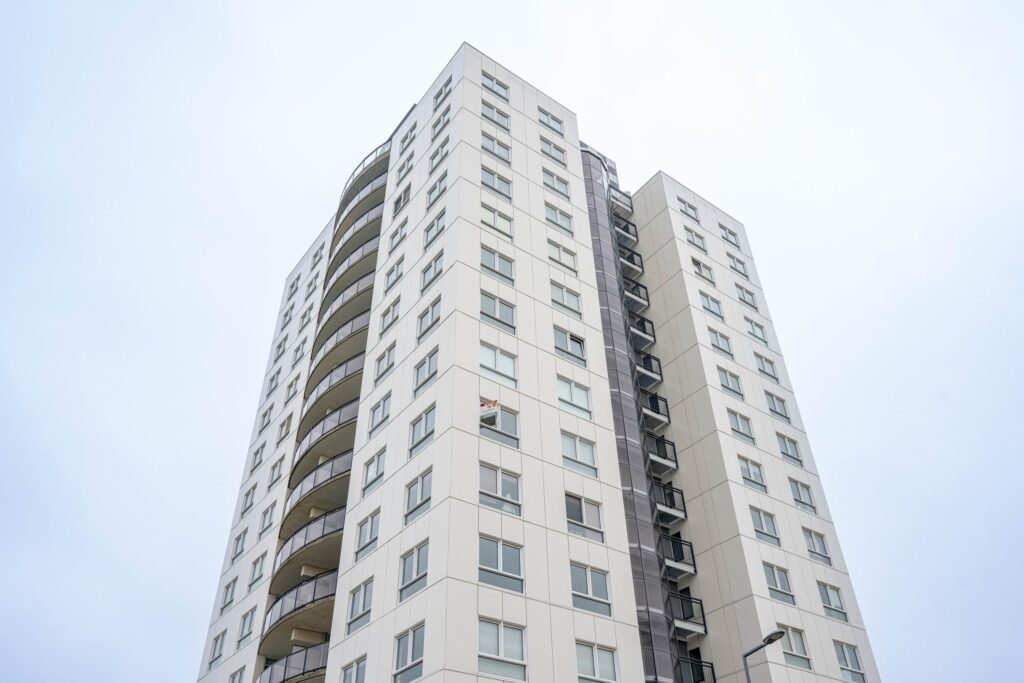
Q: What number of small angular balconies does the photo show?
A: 12